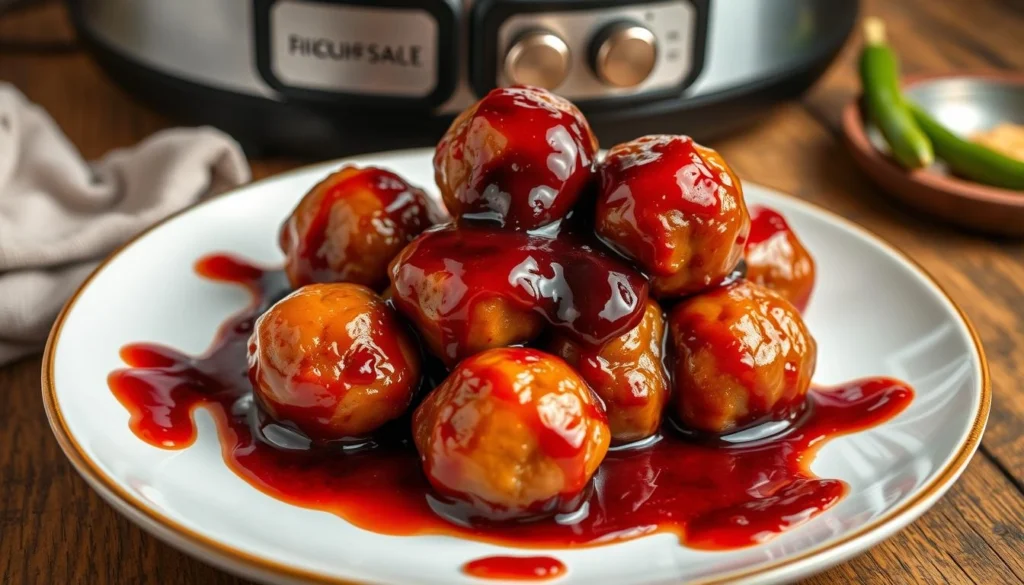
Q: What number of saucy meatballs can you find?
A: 9